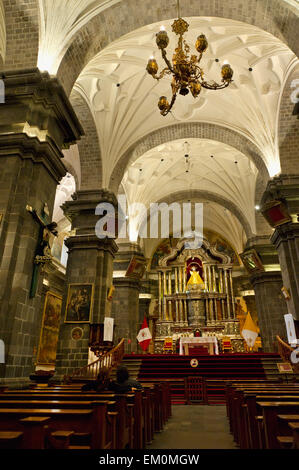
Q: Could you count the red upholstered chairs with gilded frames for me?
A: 2